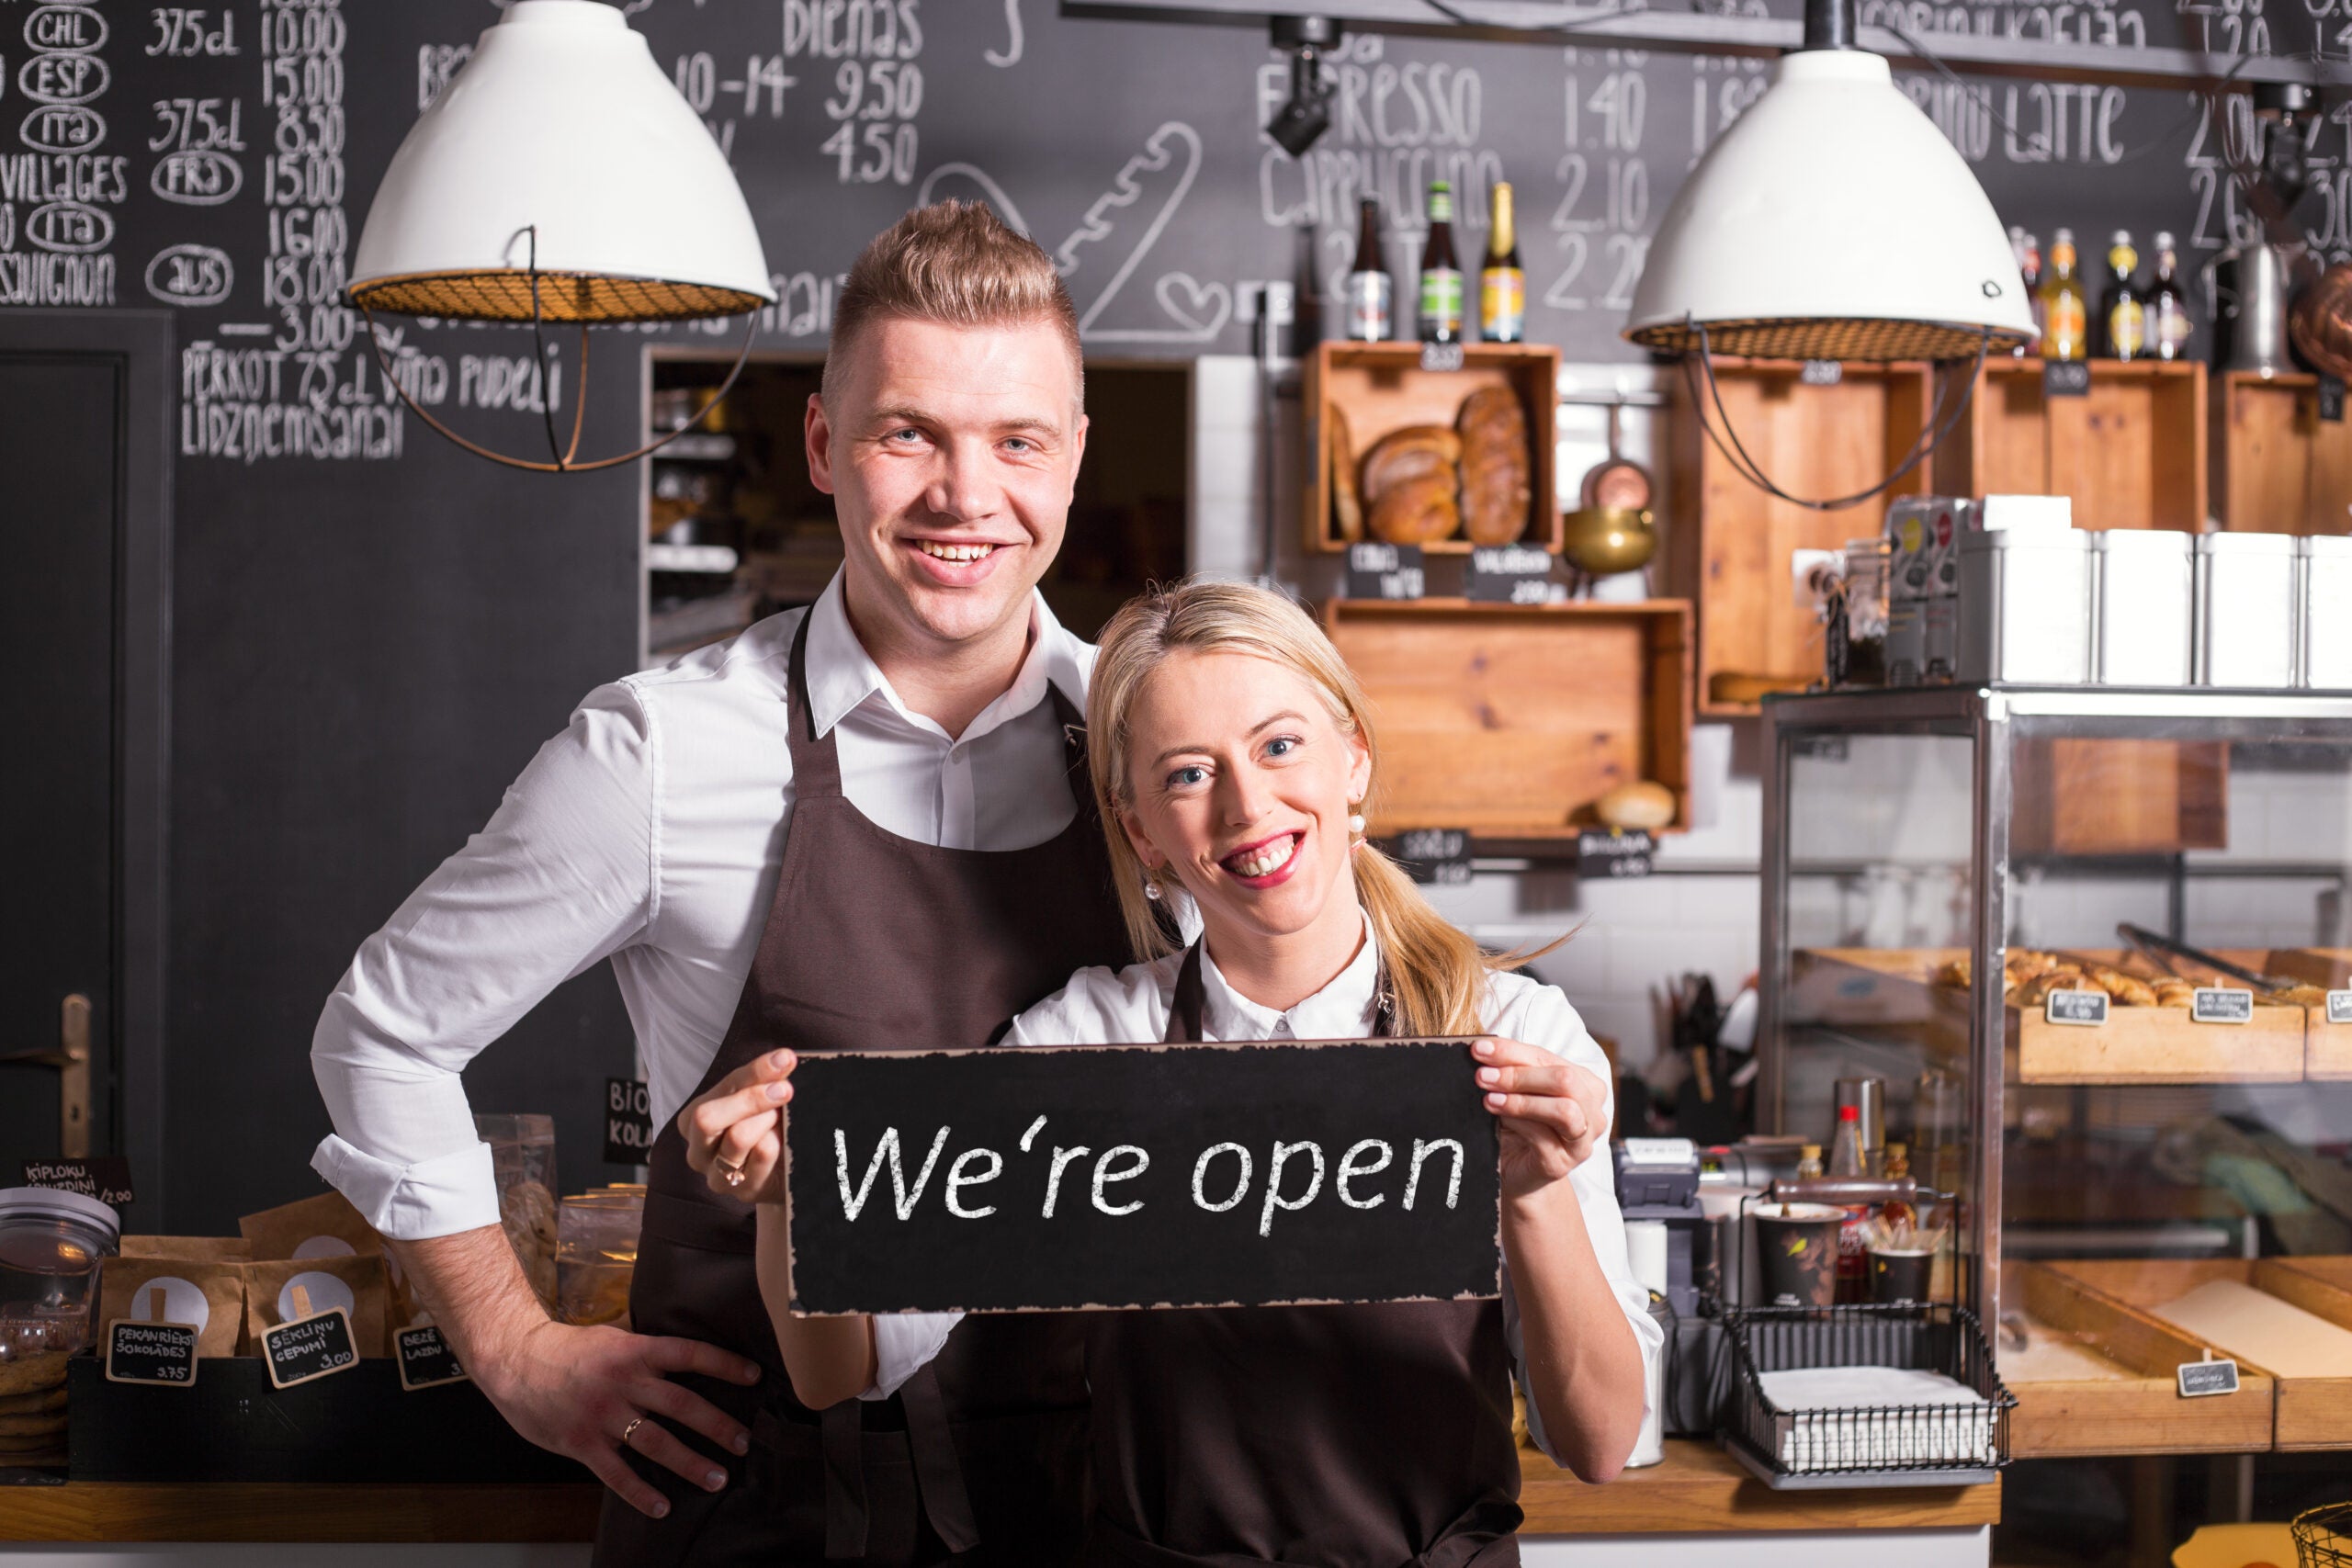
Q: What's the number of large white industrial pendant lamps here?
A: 2